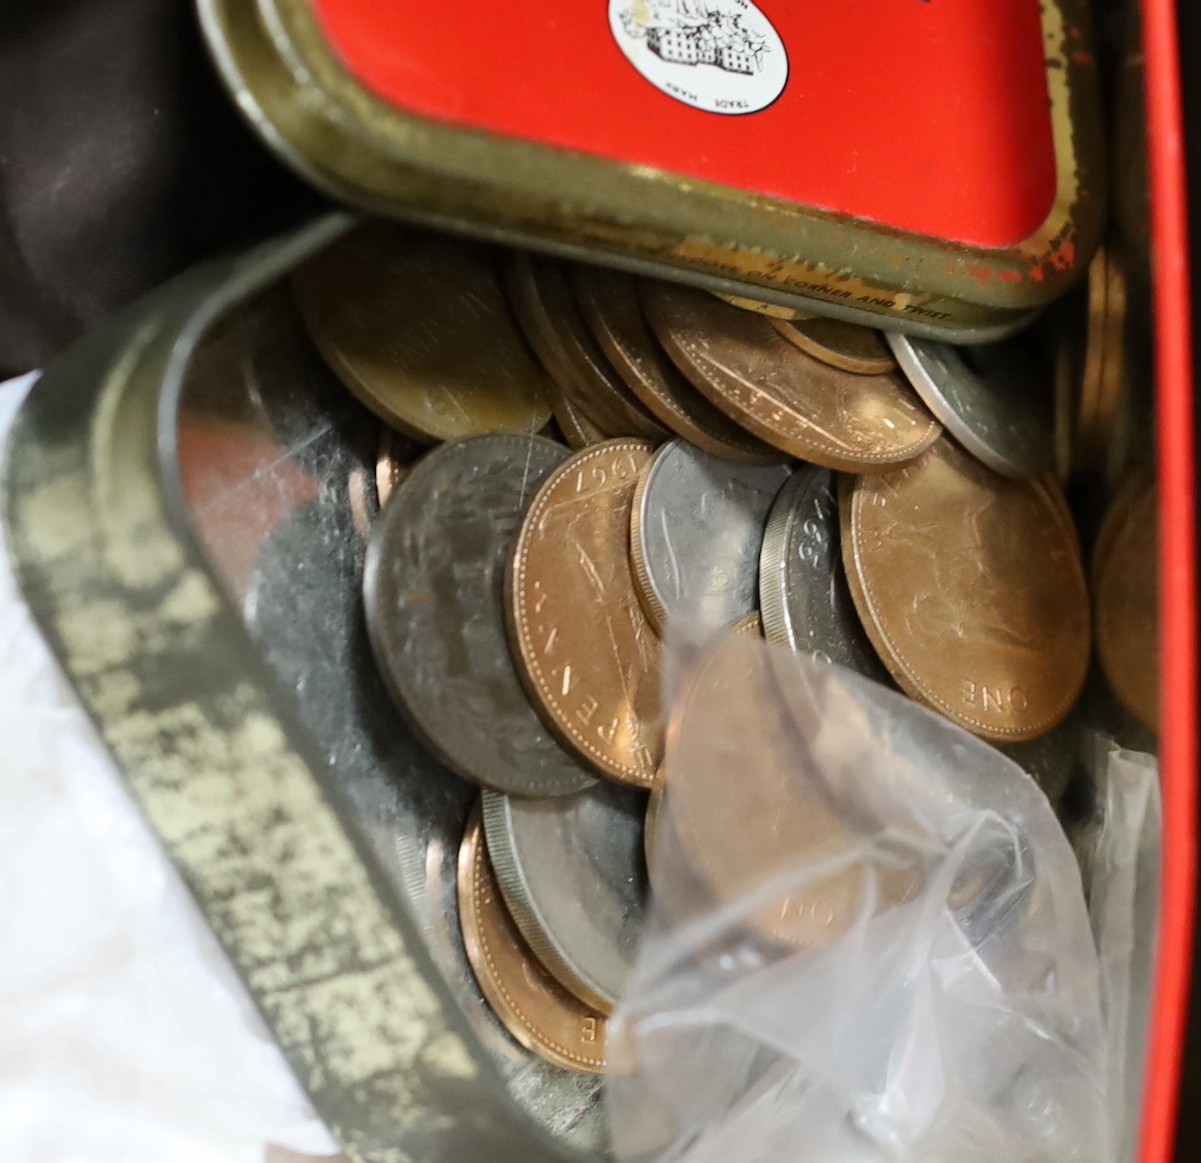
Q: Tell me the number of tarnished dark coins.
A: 1